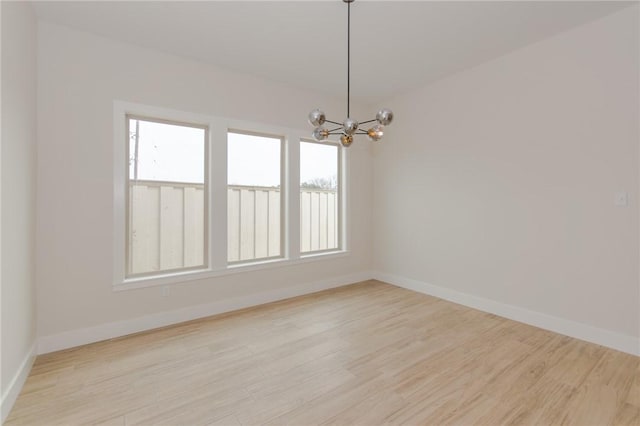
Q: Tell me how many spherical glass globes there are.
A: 6